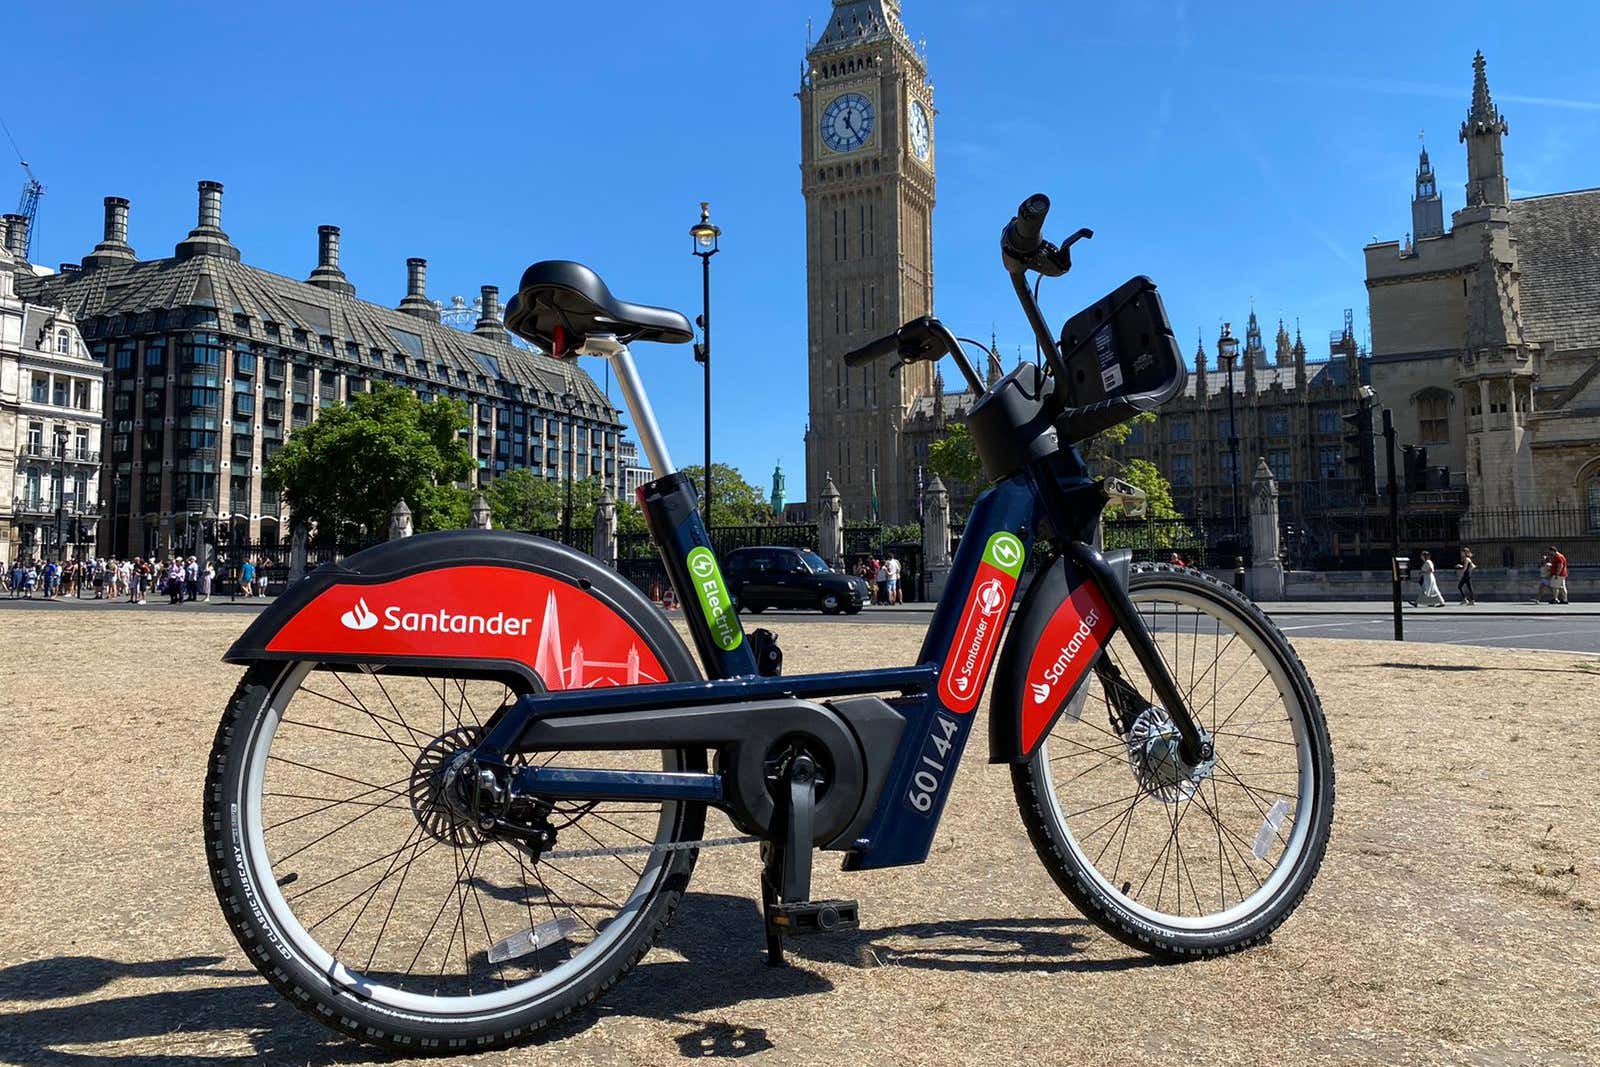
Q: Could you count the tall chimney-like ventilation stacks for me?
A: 6